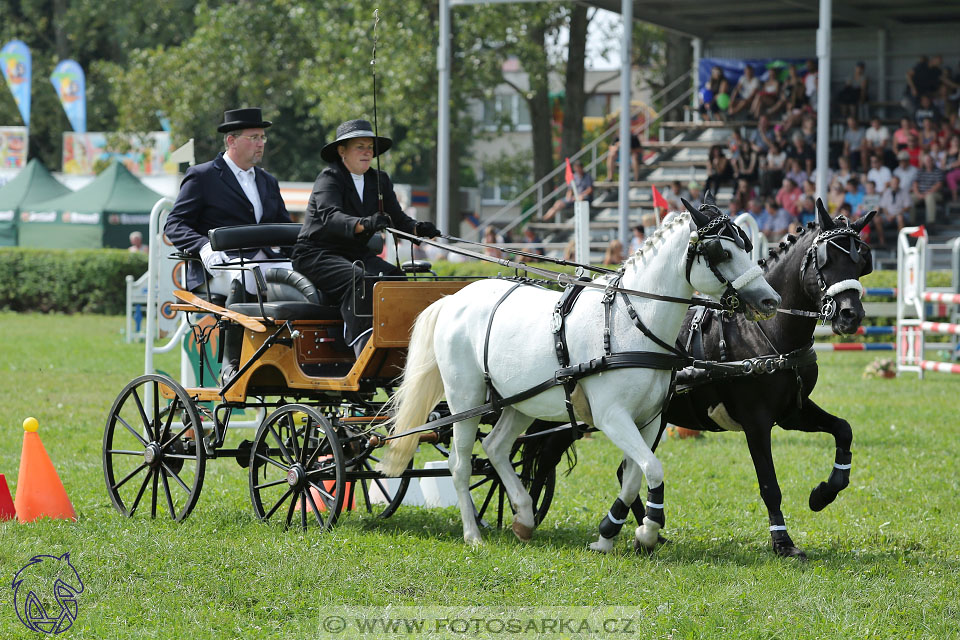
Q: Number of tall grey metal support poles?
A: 3